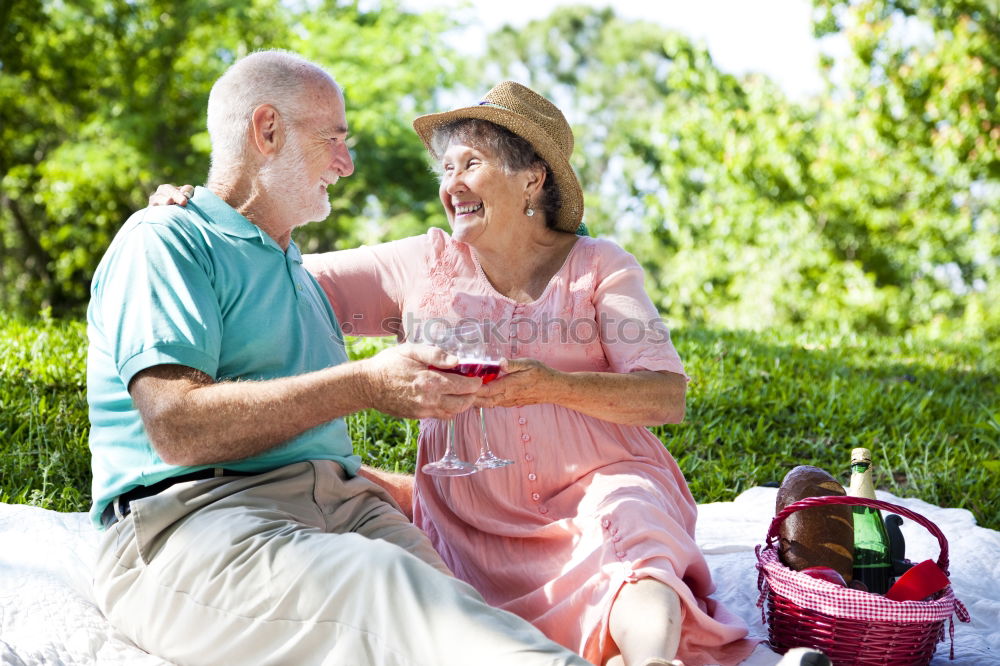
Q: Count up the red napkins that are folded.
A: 1